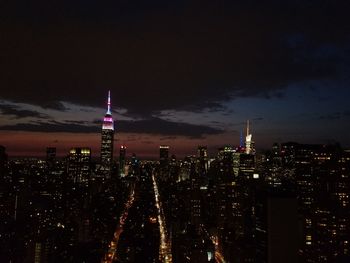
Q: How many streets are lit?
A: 3